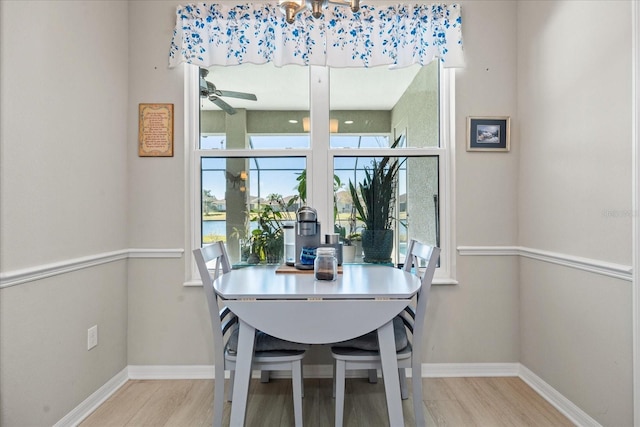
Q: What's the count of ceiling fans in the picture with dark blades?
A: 1